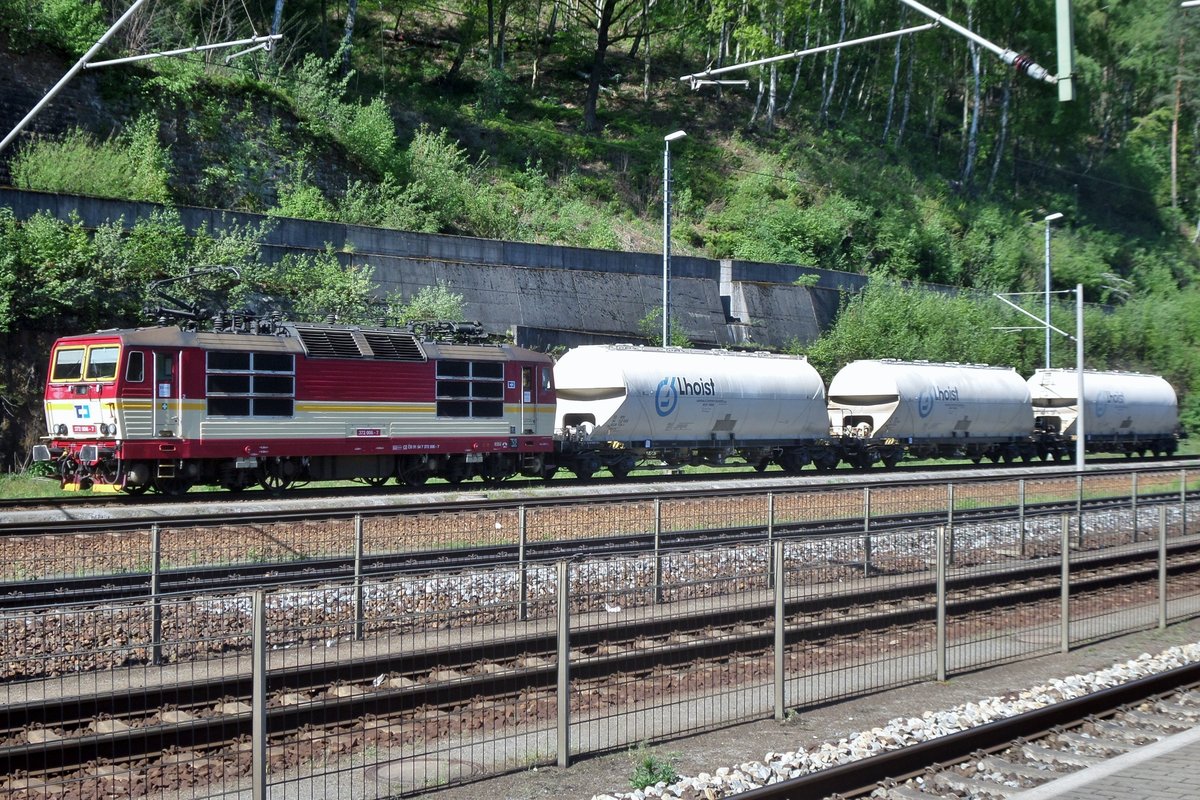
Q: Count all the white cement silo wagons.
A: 3